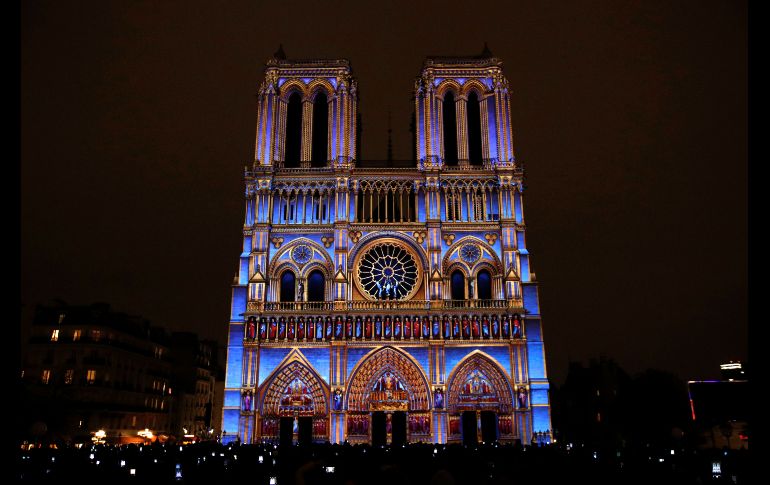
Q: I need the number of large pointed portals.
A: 3